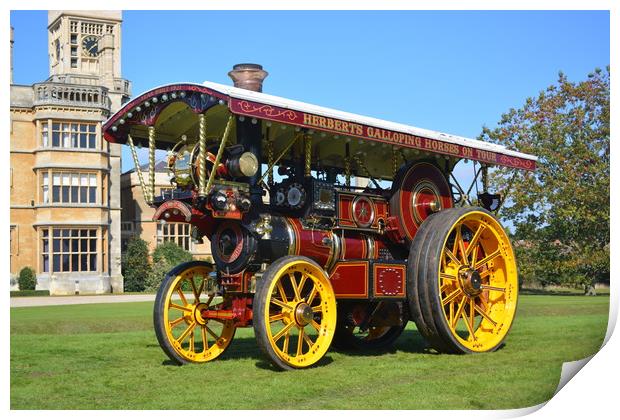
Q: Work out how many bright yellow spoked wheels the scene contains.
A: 3